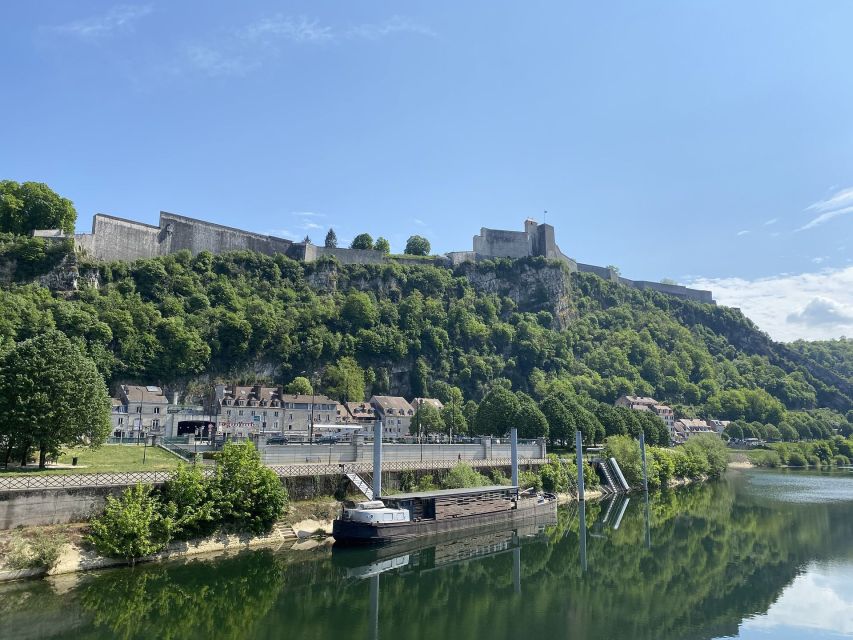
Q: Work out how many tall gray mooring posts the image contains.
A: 4